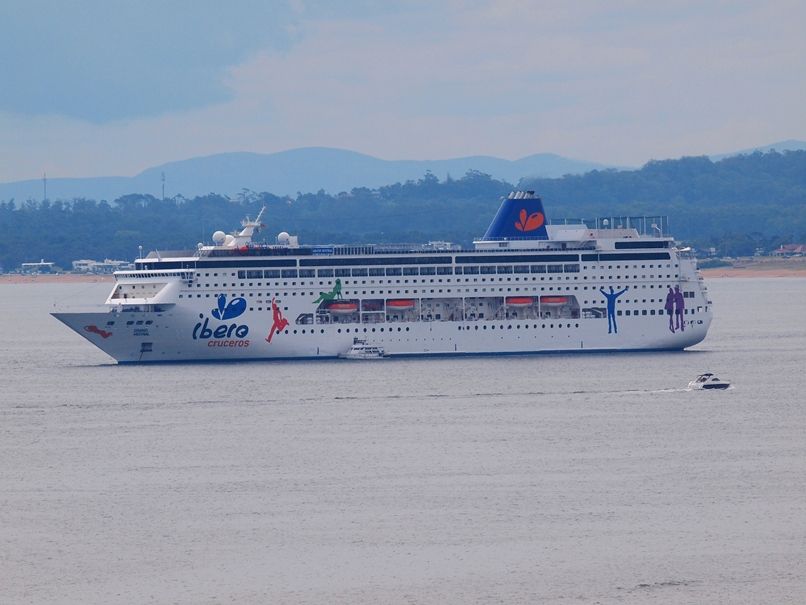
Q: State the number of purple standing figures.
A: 2